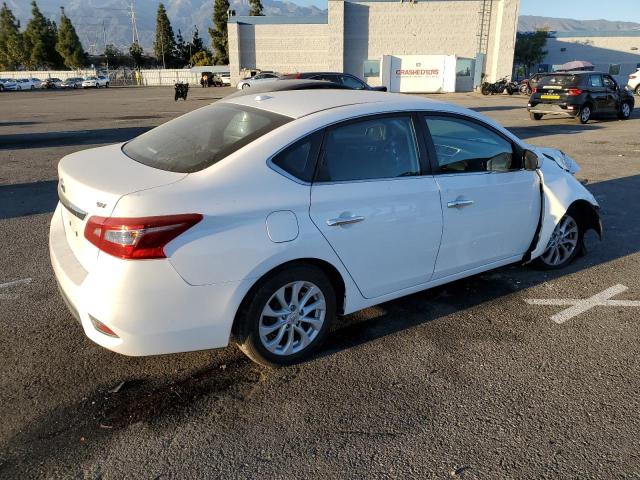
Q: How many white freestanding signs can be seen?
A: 1